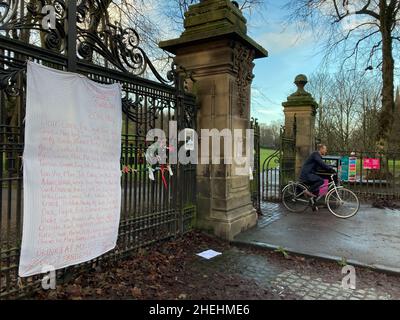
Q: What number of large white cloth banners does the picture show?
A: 1